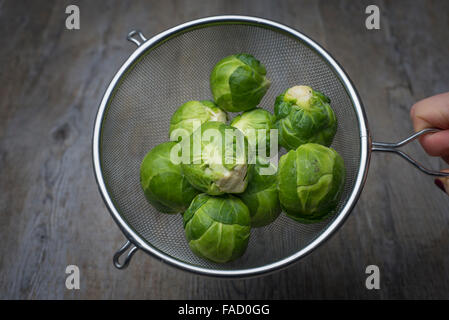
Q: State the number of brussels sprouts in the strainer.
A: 9